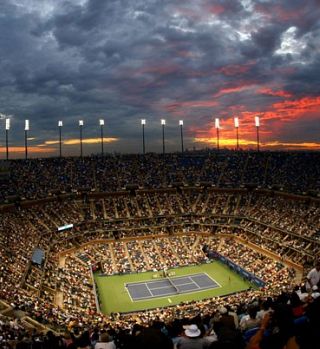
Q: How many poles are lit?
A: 11